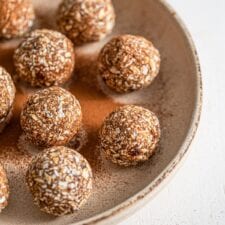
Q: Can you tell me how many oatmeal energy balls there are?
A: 9